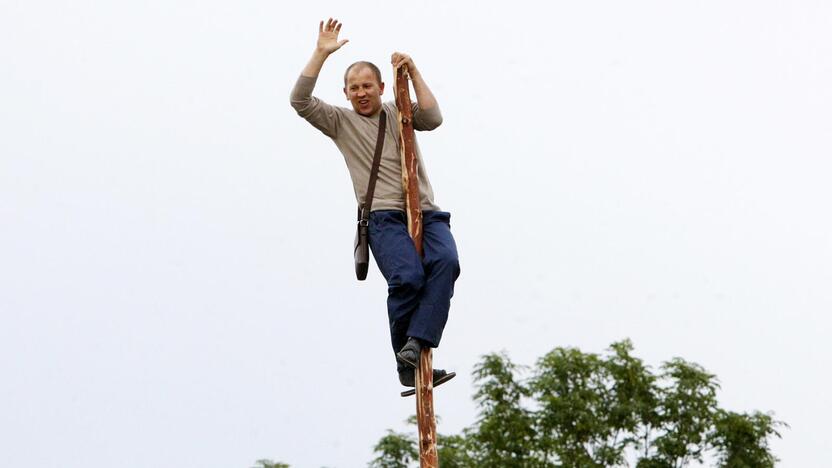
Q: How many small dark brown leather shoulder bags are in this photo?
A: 1